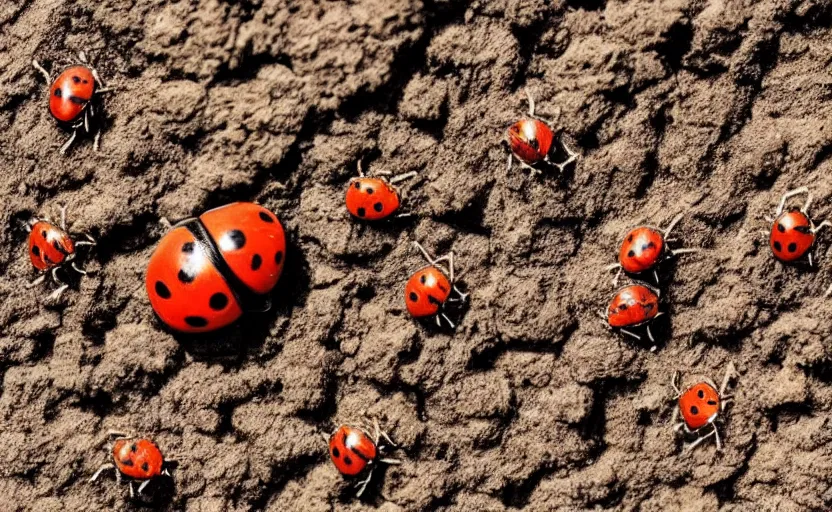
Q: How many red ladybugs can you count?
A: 12